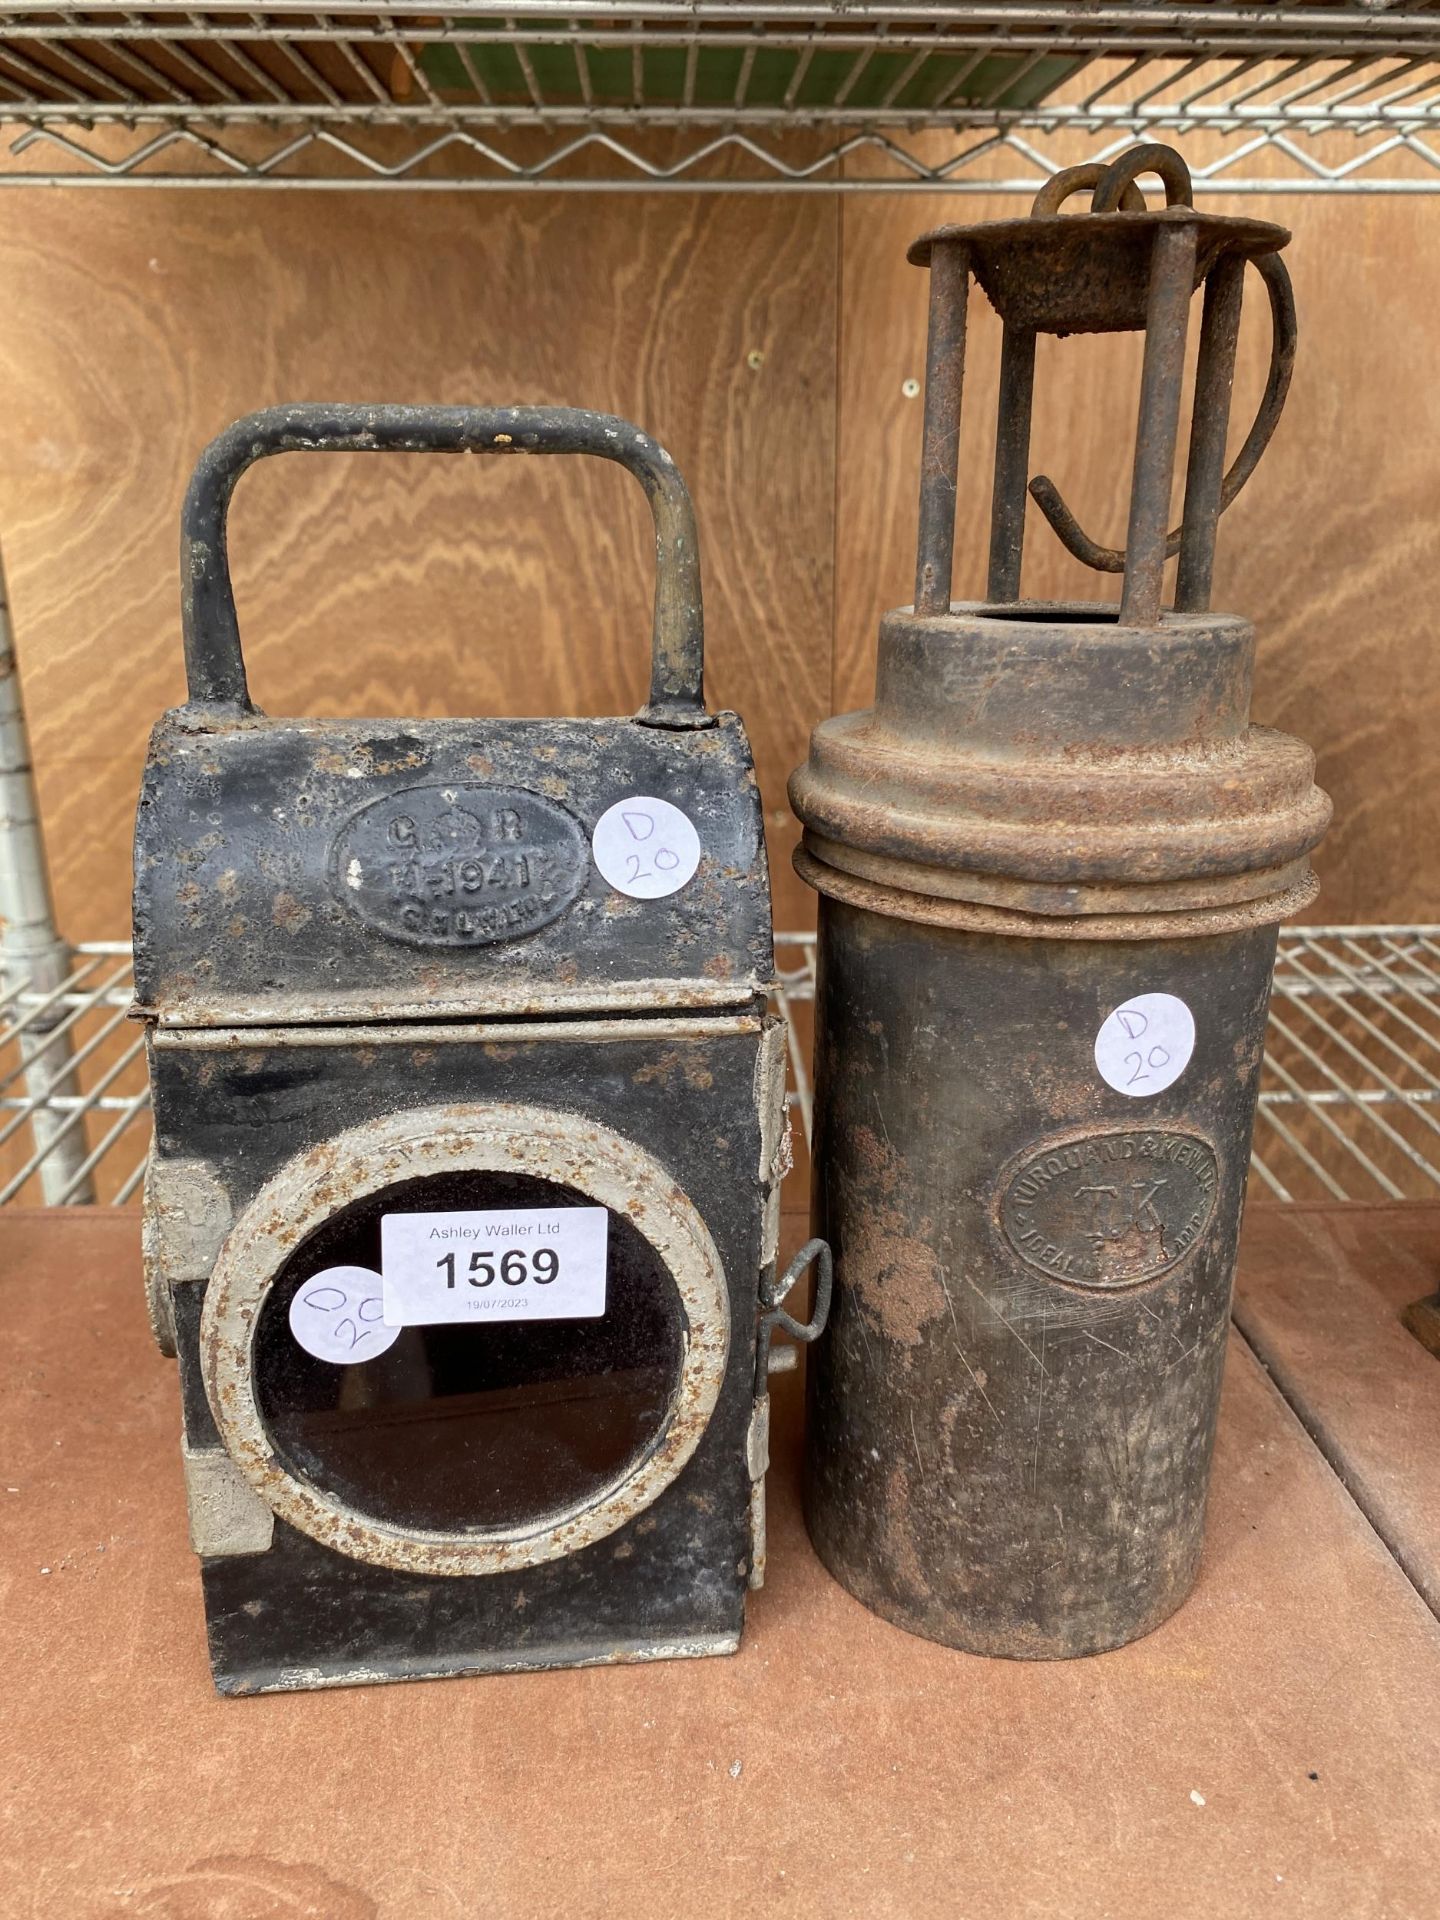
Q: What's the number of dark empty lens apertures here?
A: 1